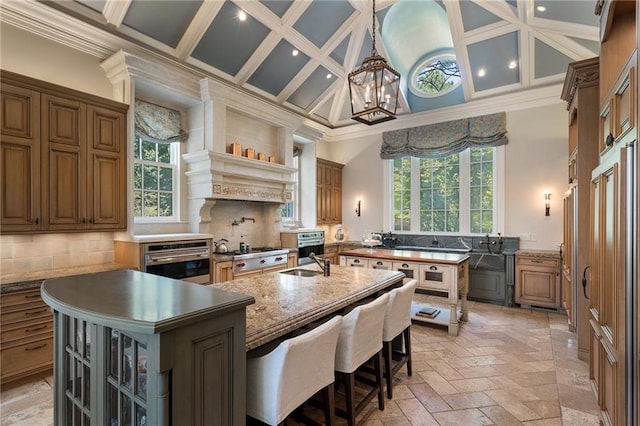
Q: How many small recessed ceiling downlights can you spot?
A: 6